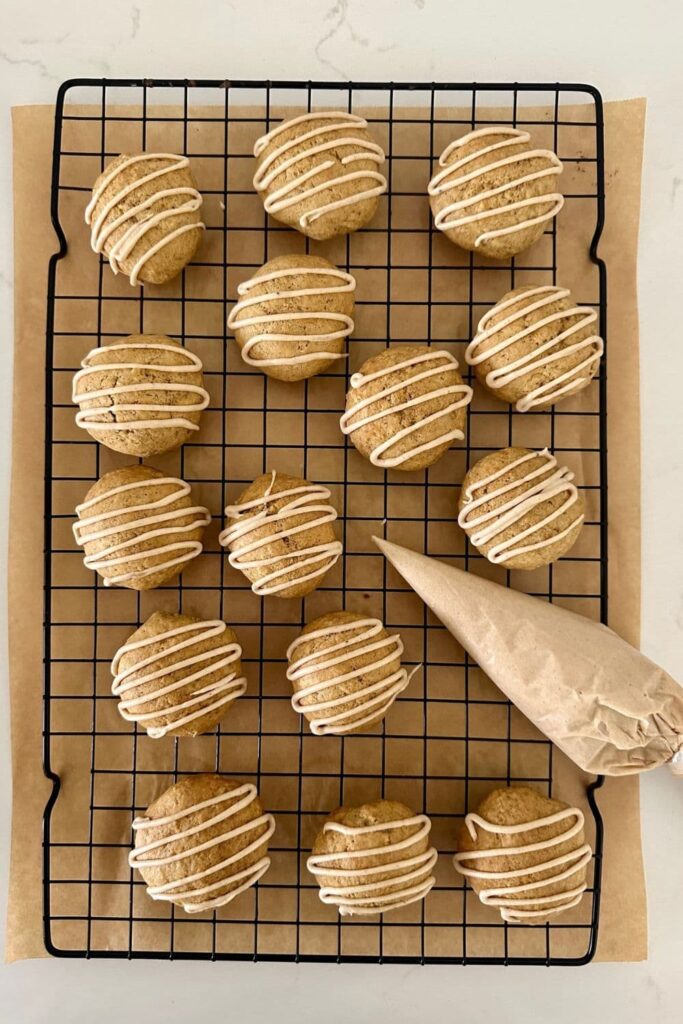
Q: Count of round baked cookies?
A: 15